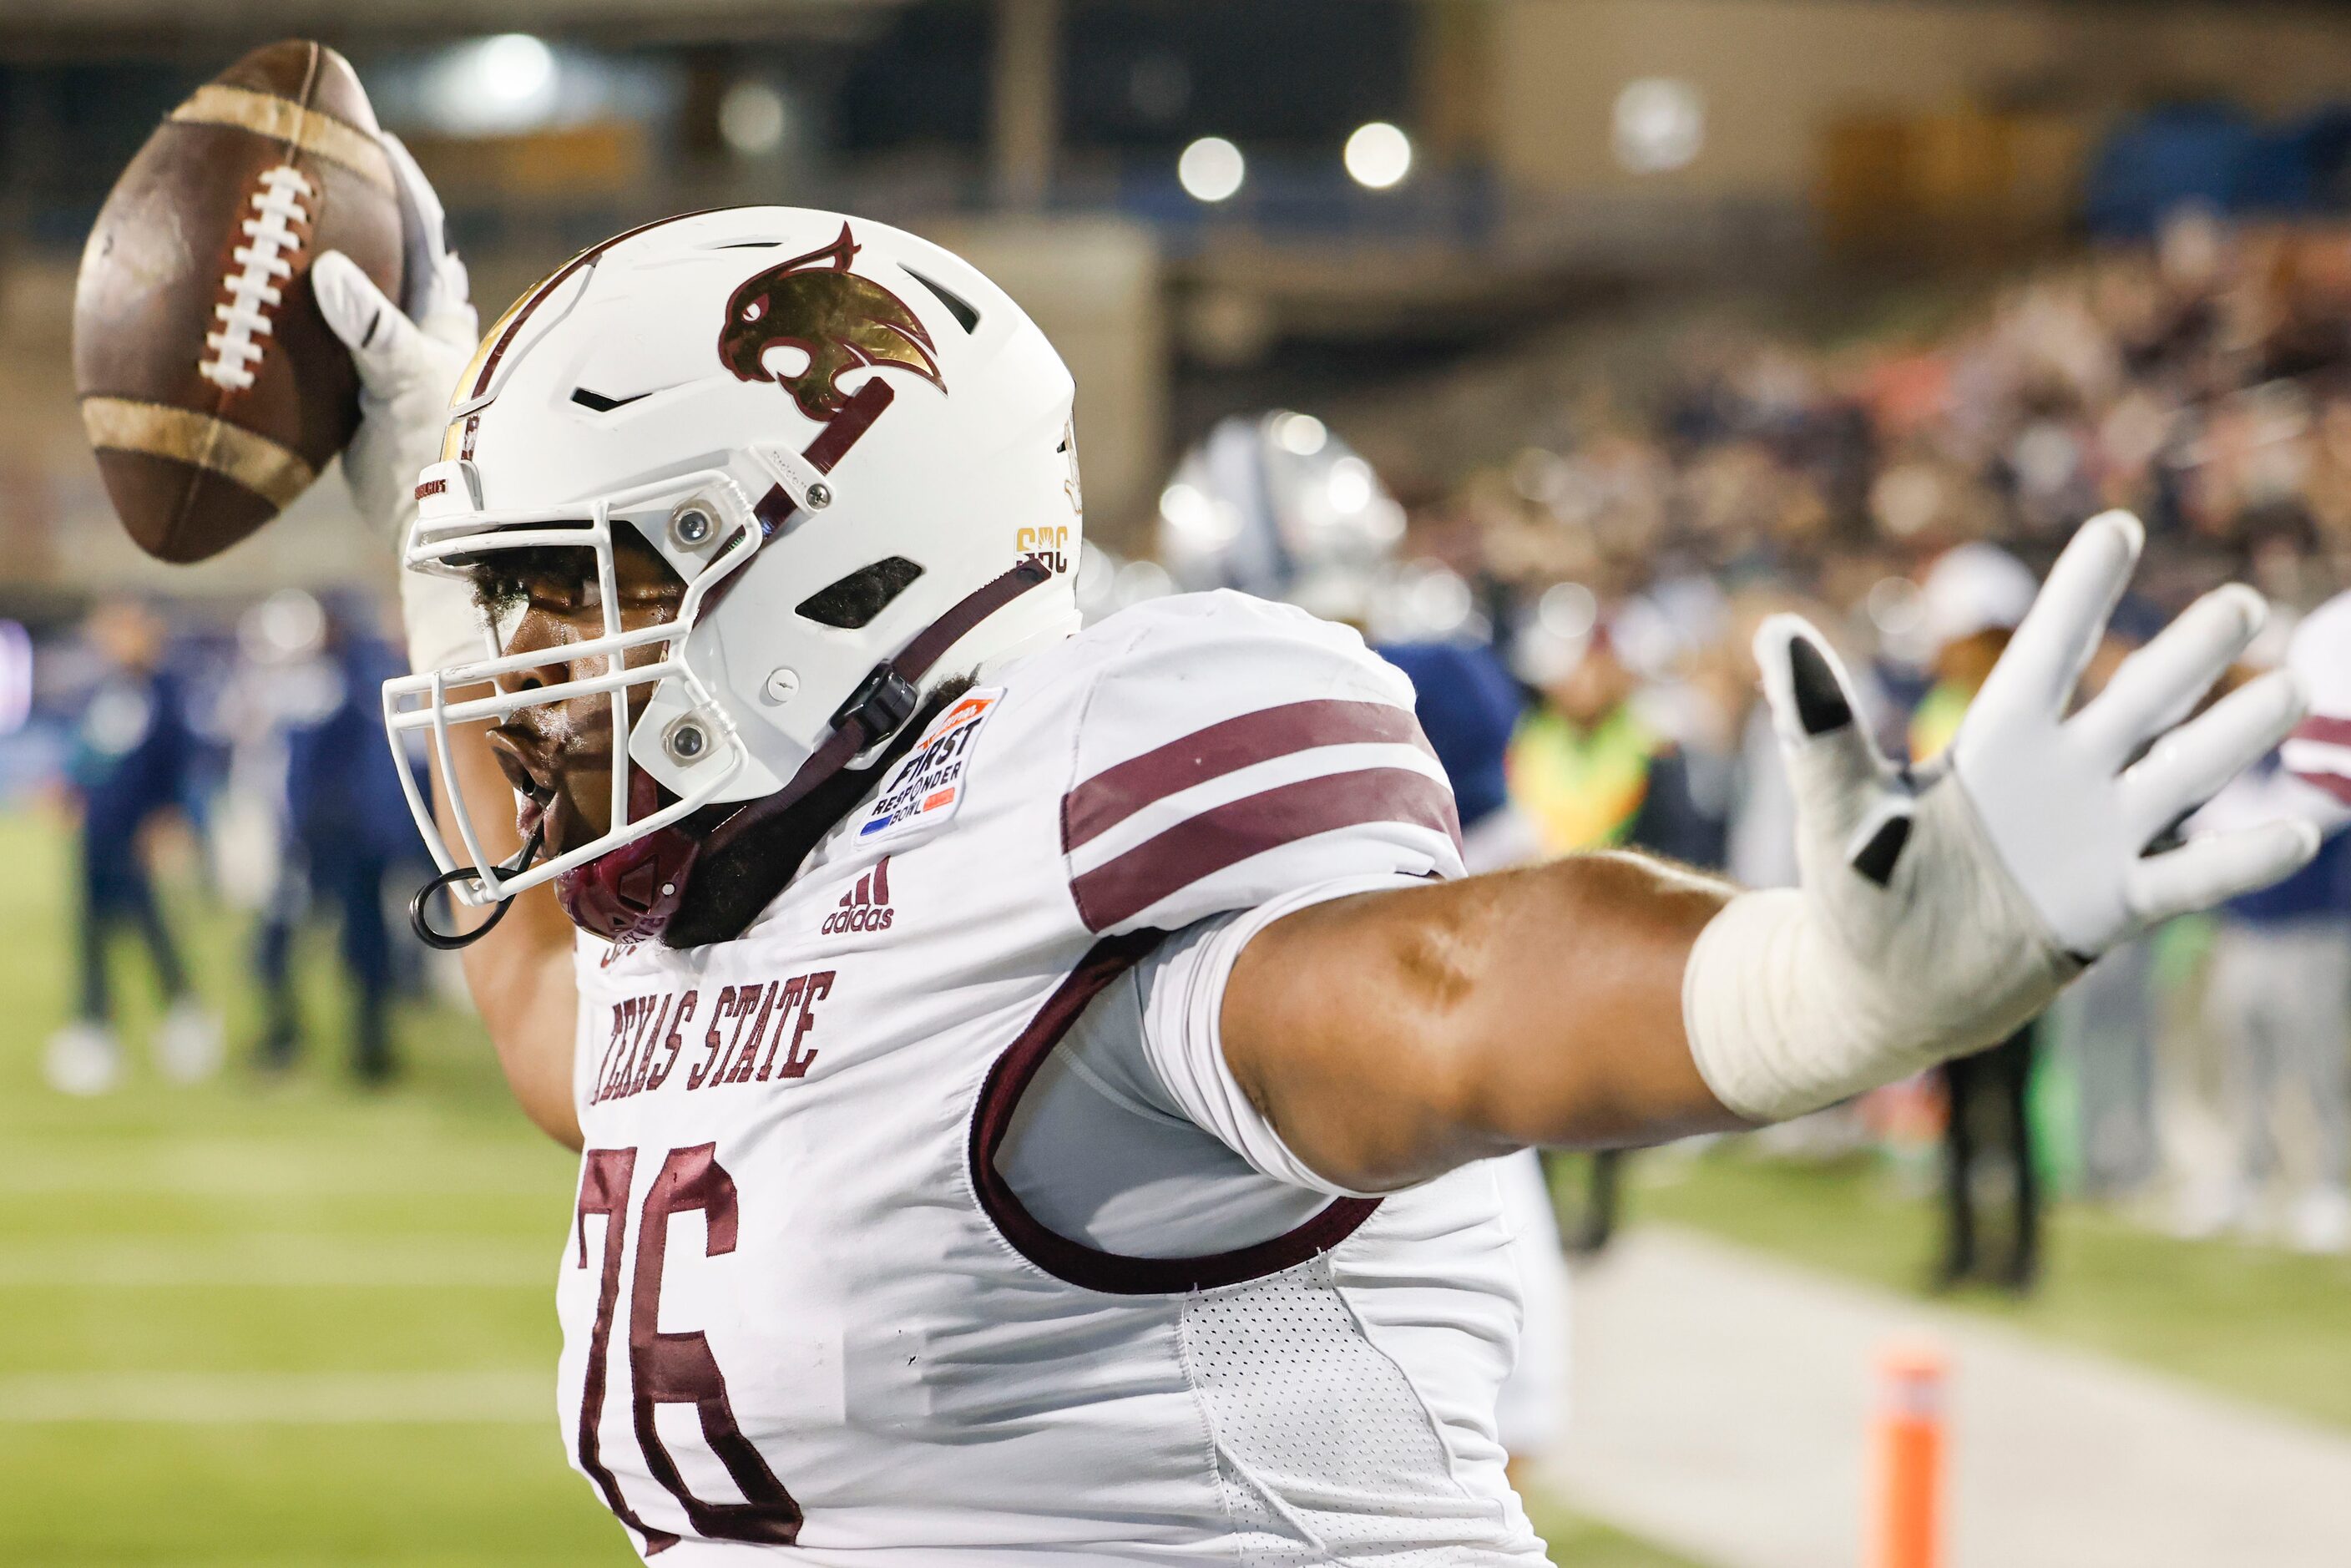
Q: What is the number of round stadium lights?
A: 5